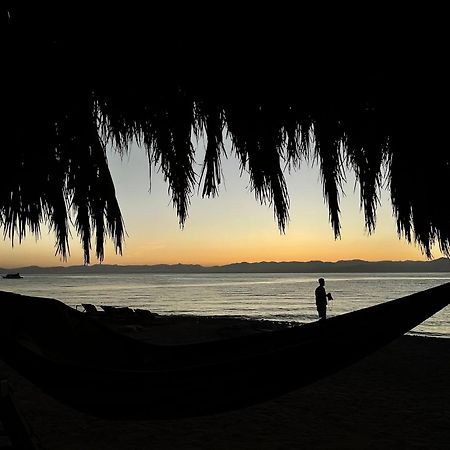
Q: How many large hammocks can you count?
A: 1